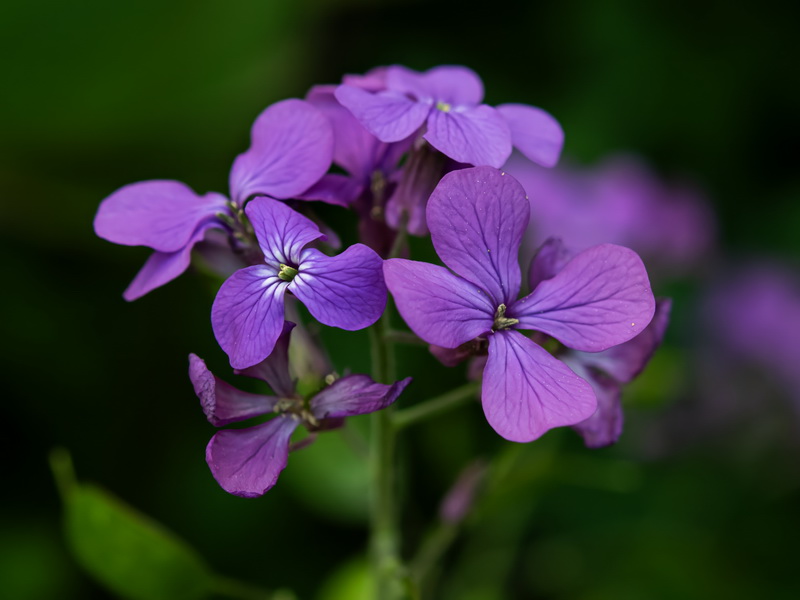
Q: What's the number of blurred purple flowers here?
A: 2